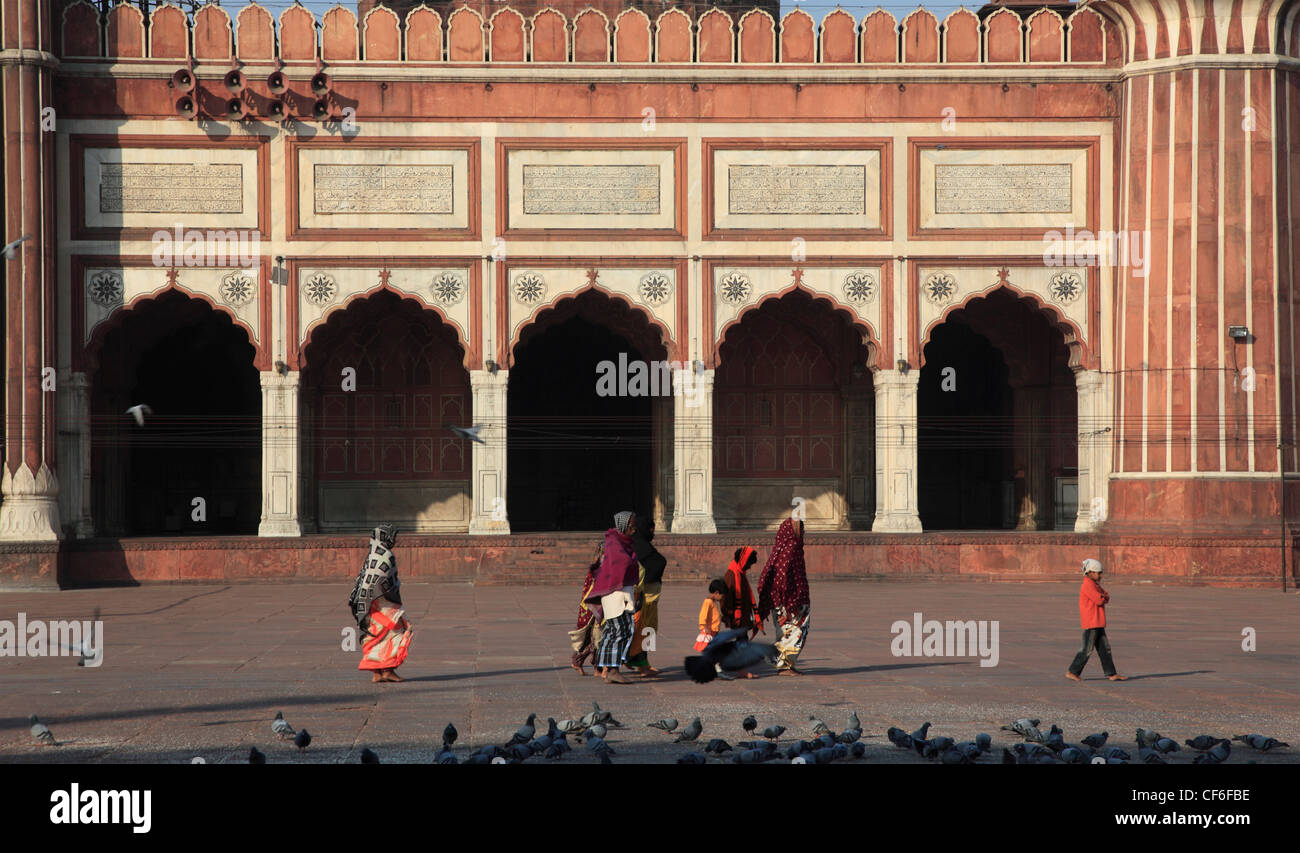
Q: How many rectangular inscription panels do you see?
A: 5